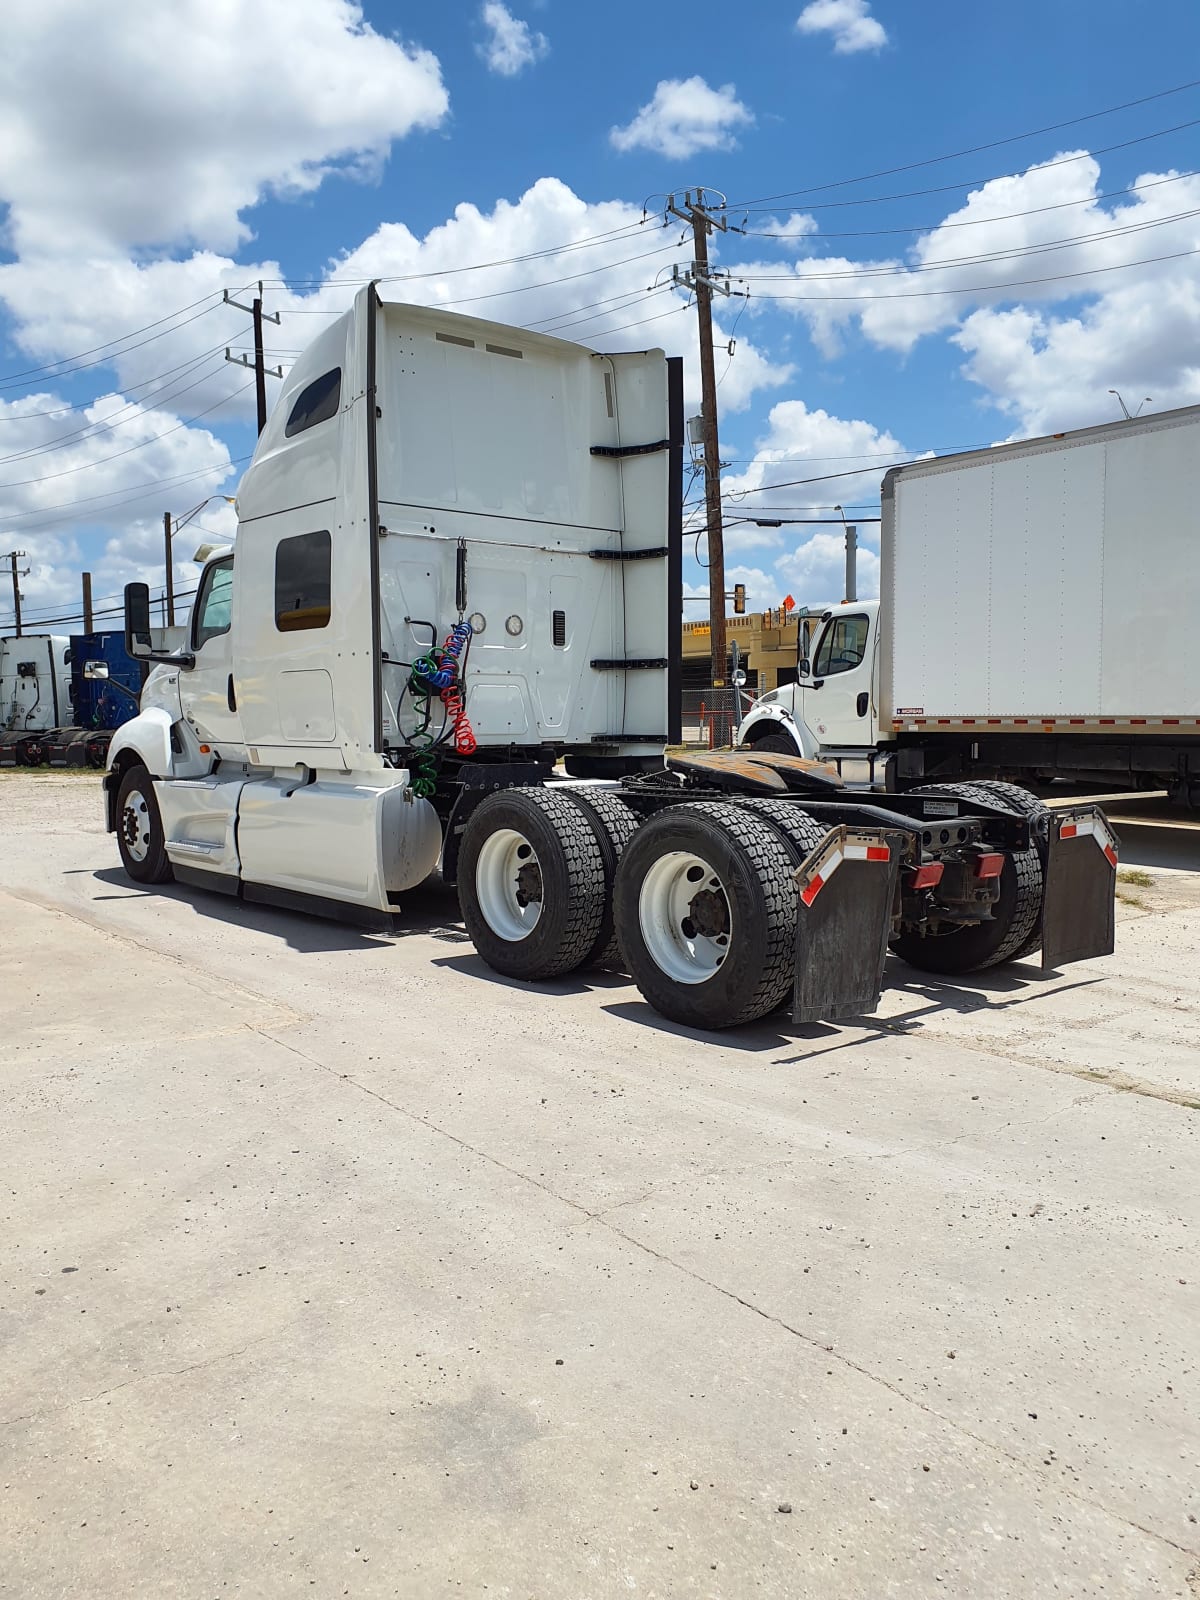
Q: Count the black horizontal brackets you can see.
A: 4